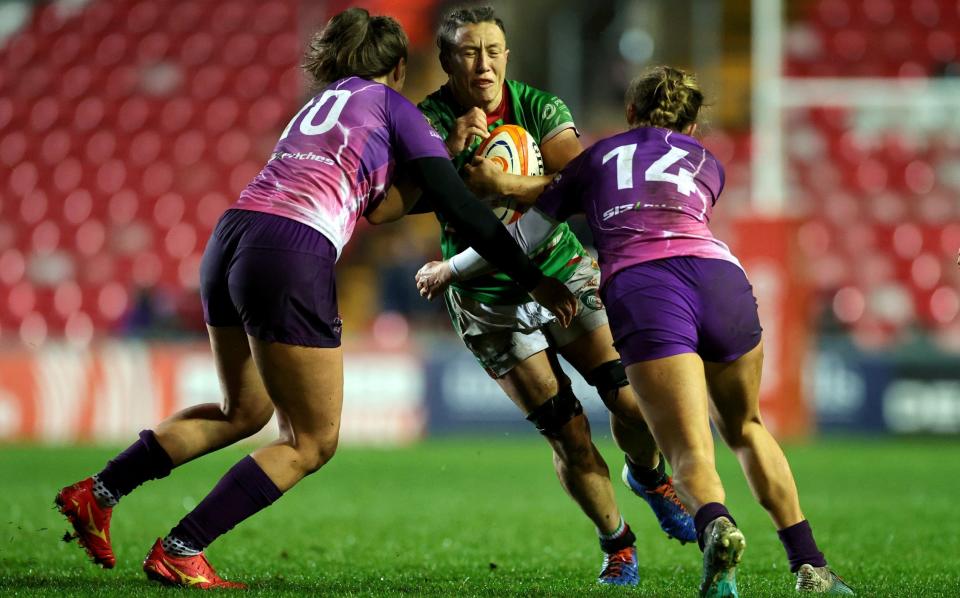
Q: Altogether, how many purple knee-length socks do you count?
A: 2